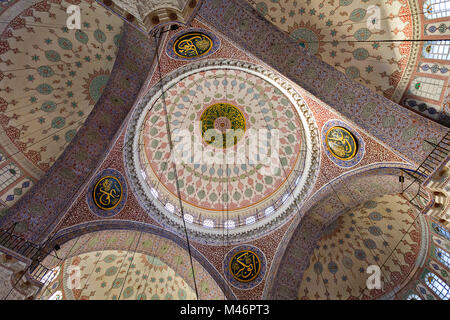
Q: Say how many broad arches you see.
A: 4